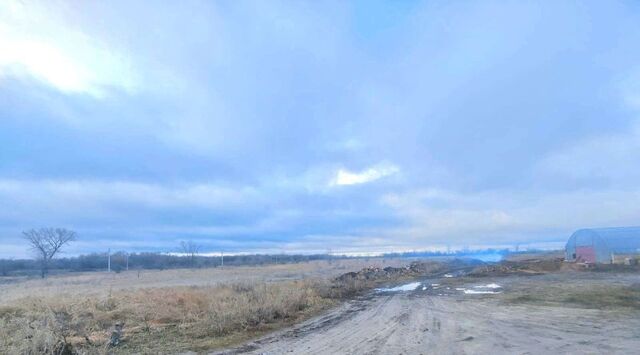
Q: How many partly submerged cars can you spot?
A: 0